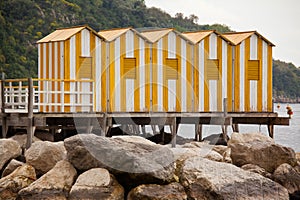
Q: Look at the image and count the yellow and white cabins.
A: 5